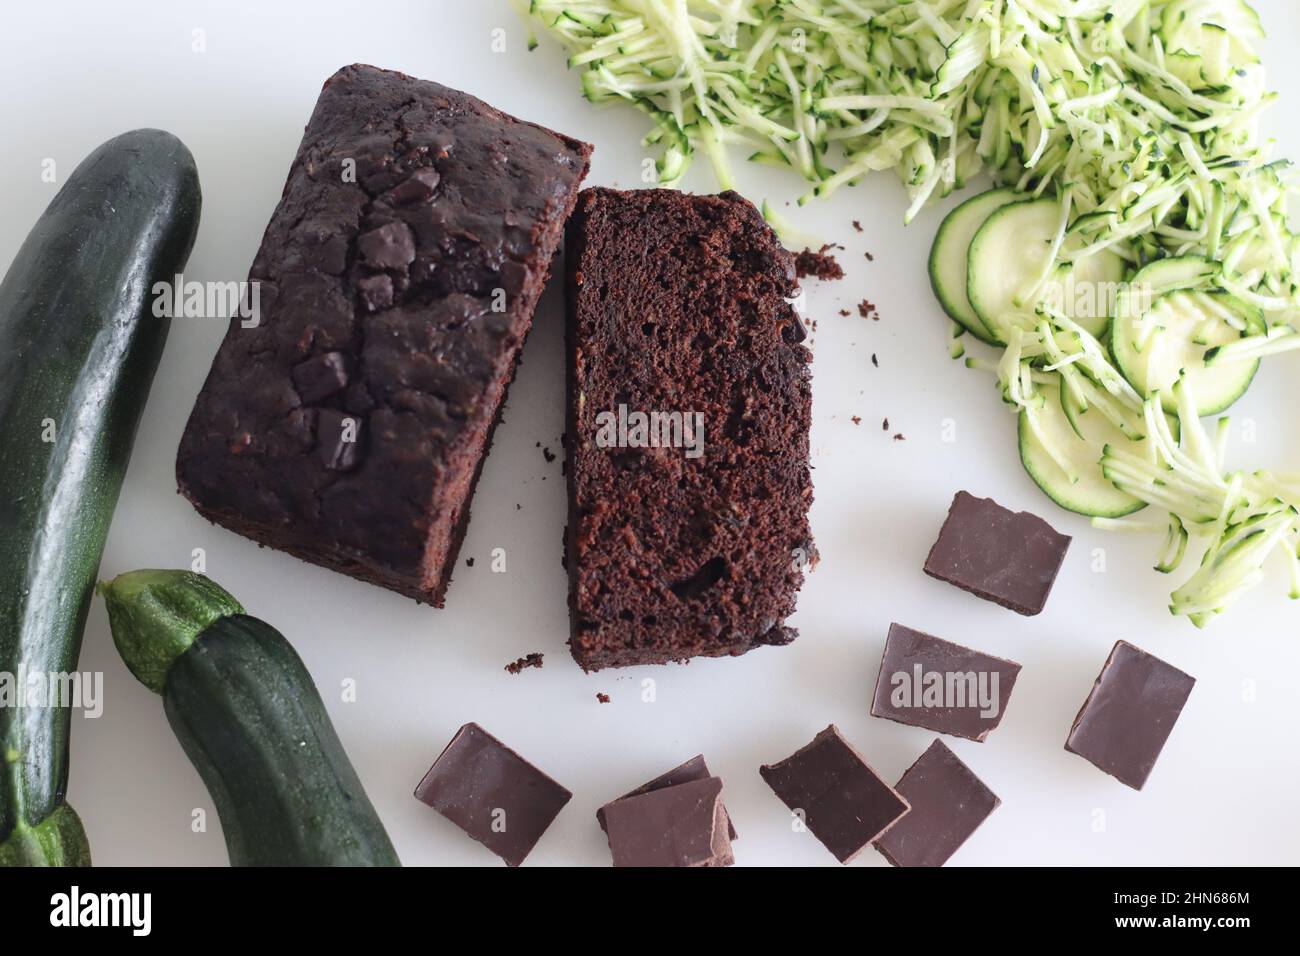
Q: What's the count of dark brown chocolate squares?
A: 8